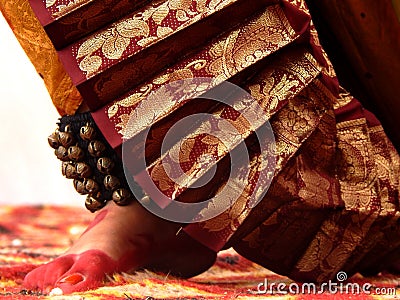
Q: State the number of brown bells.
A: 14